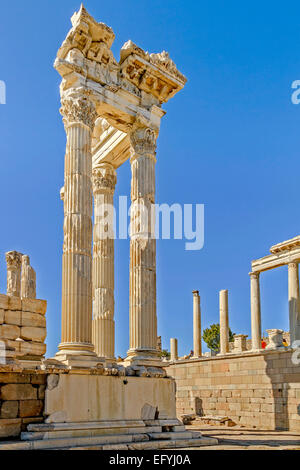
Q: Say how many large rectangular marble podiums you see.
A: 1